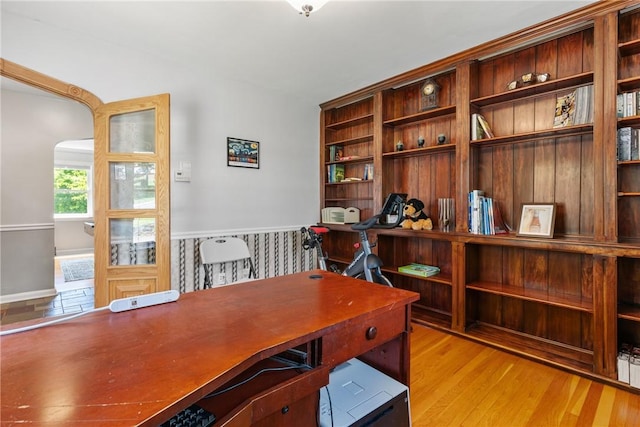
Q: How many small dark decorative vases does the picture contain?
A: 3